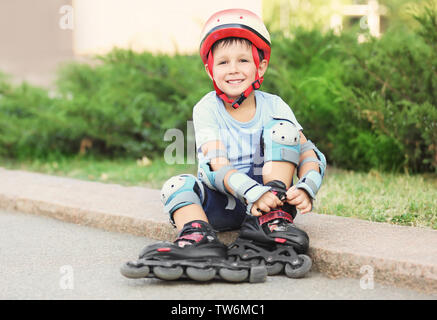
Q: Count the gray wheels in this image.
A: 6